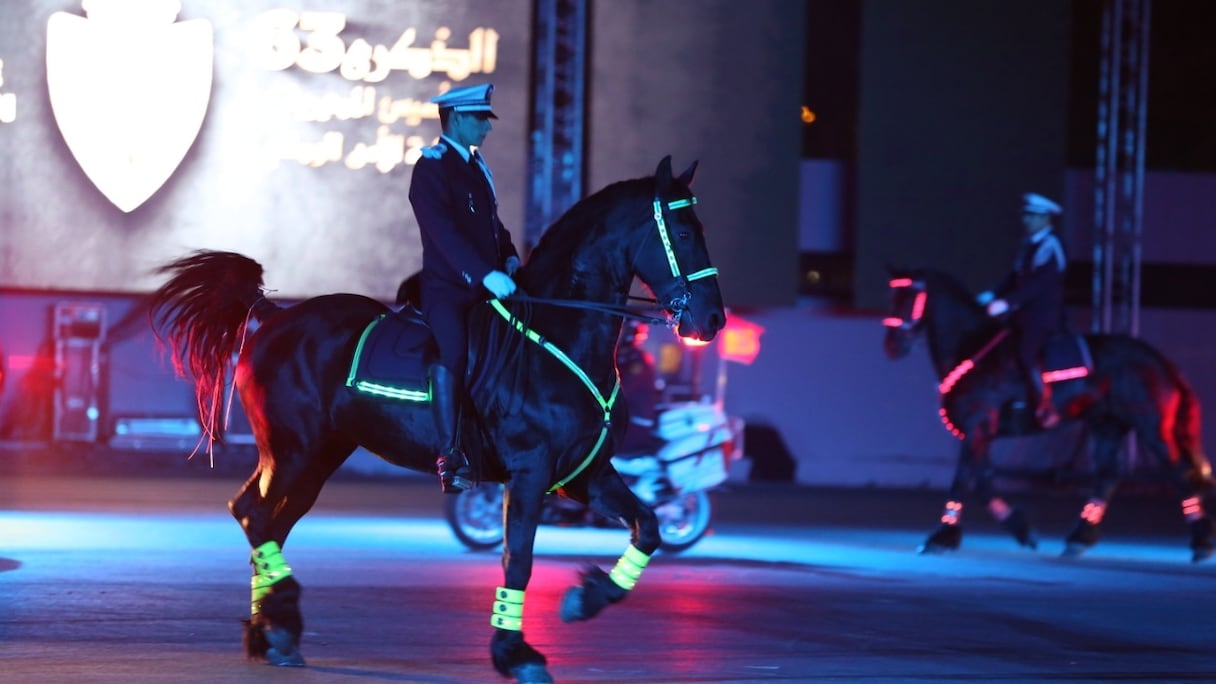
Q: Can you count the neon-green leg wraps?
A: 4